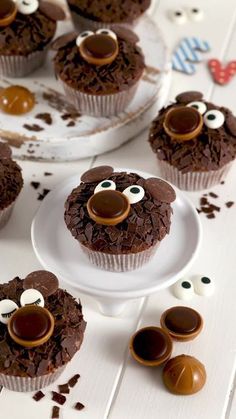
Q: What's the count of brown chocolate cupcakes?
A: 7